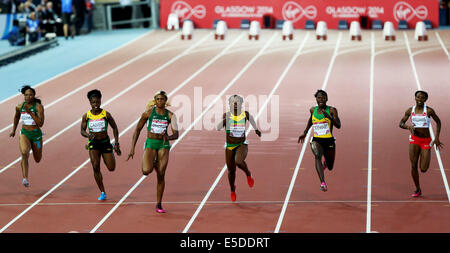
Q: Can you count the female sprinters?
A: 6